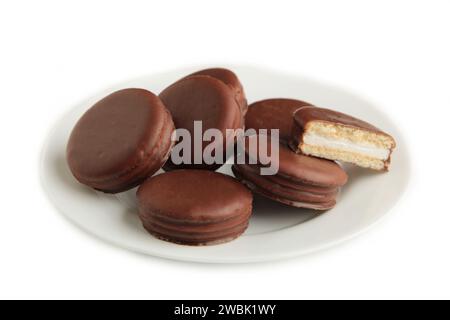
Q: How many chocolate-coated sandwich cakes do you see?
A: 7